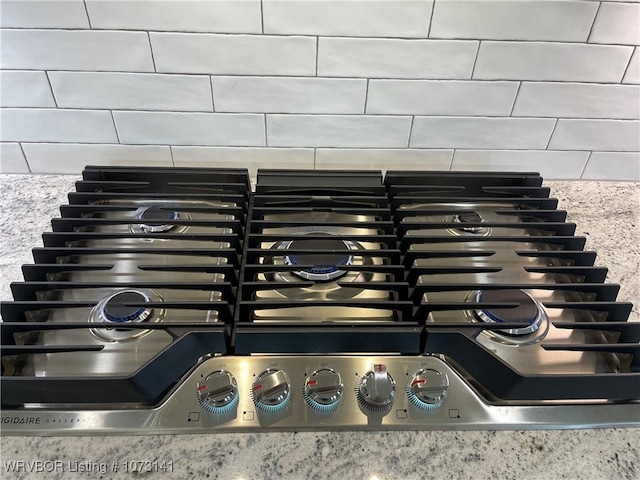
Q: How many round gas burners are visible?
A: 5